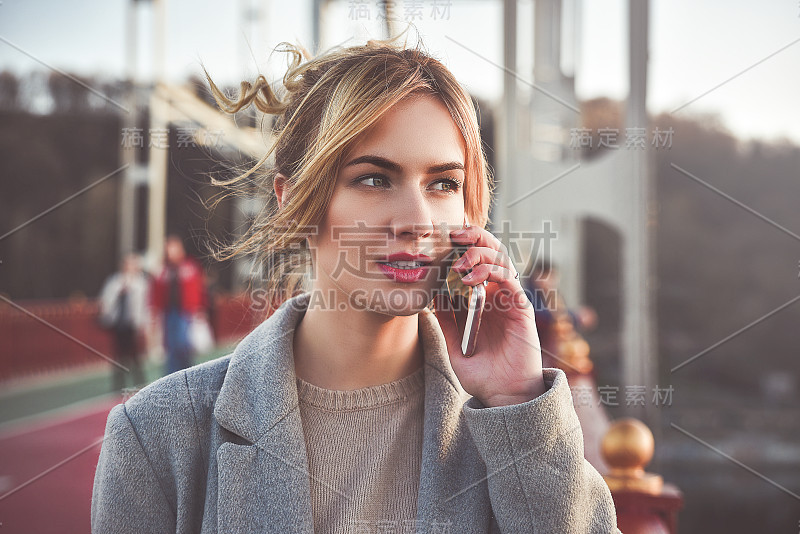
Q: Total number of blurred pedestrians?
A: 3